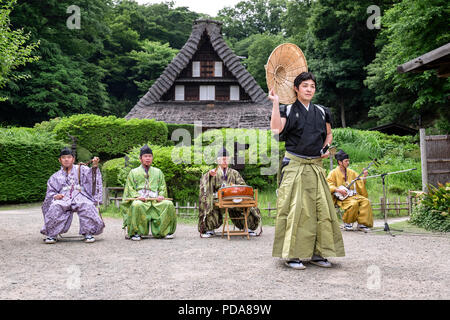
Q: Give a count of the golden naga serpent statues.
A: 0